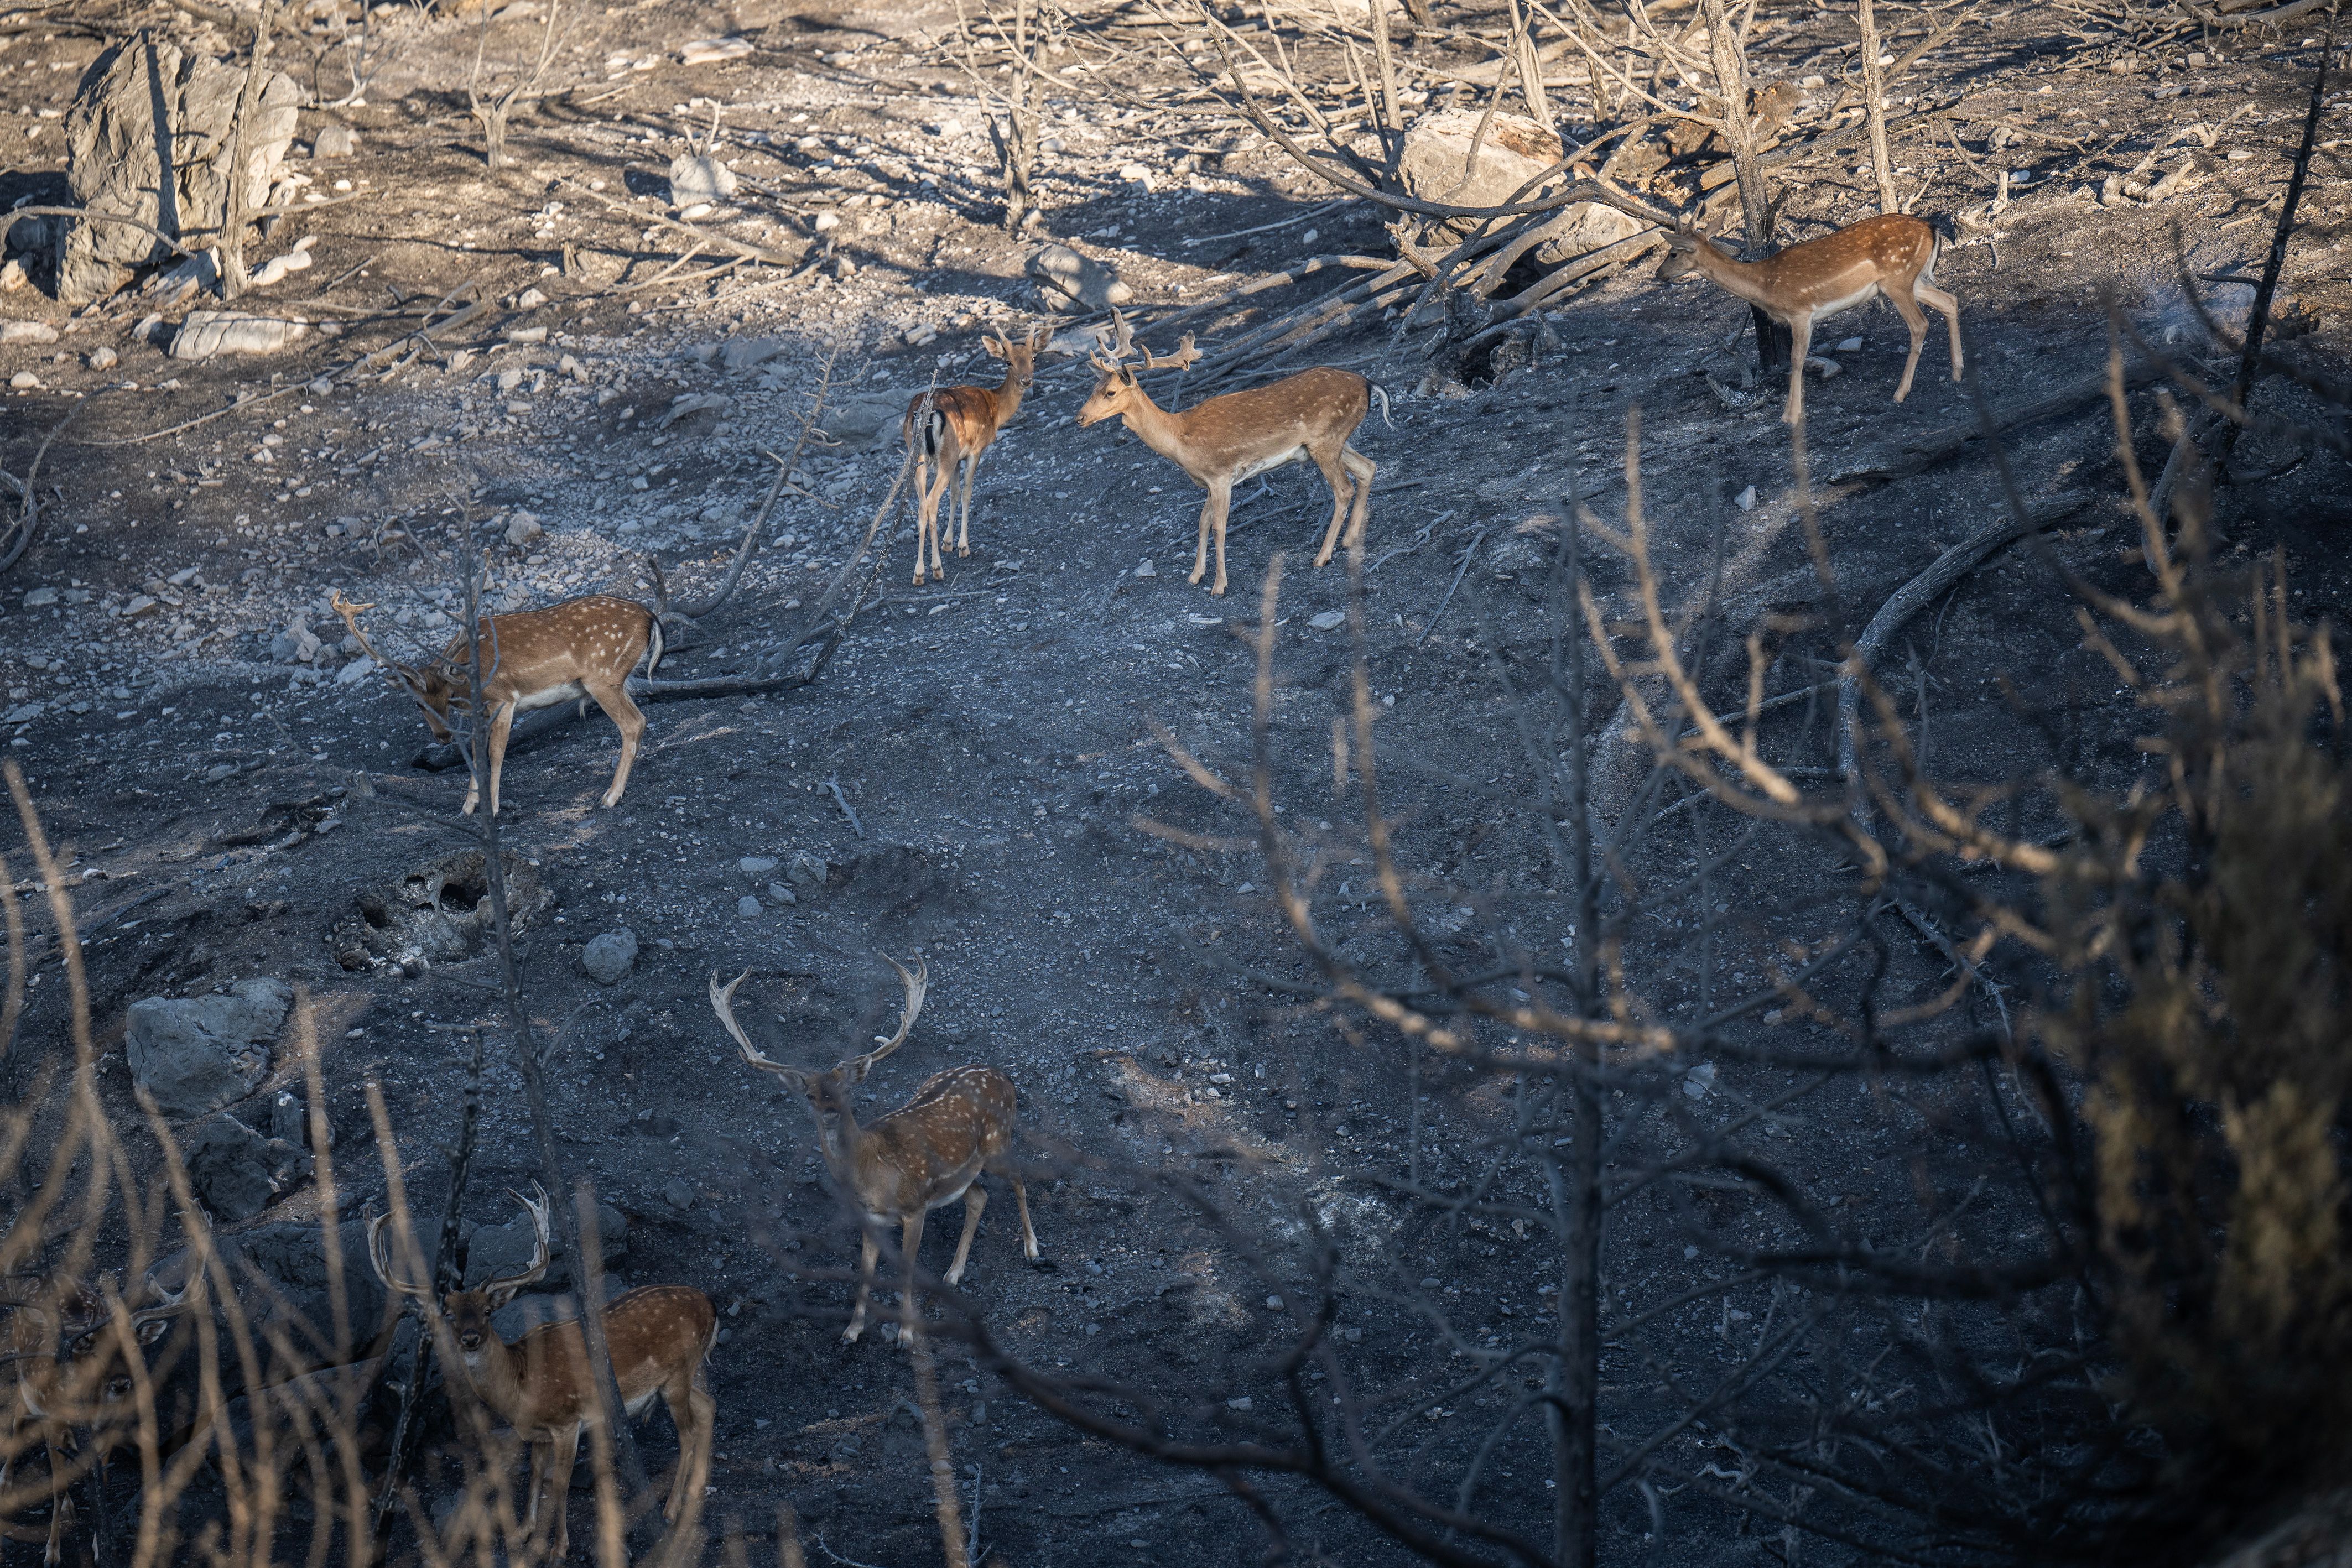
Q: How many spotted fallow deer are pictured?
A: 7